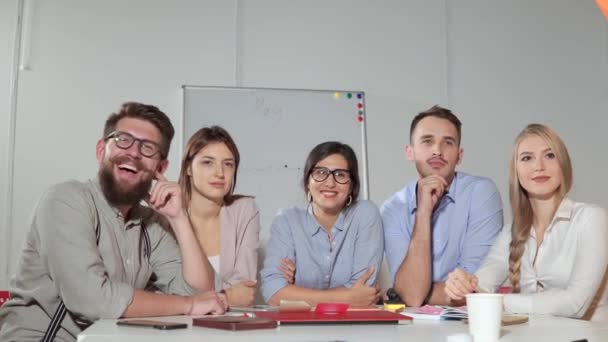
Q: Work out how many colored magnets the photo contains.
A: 6